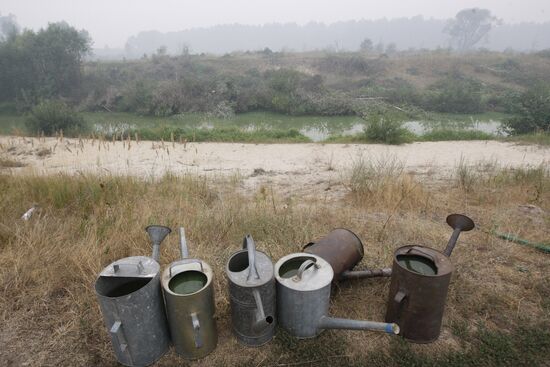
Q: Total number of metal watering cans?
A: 6